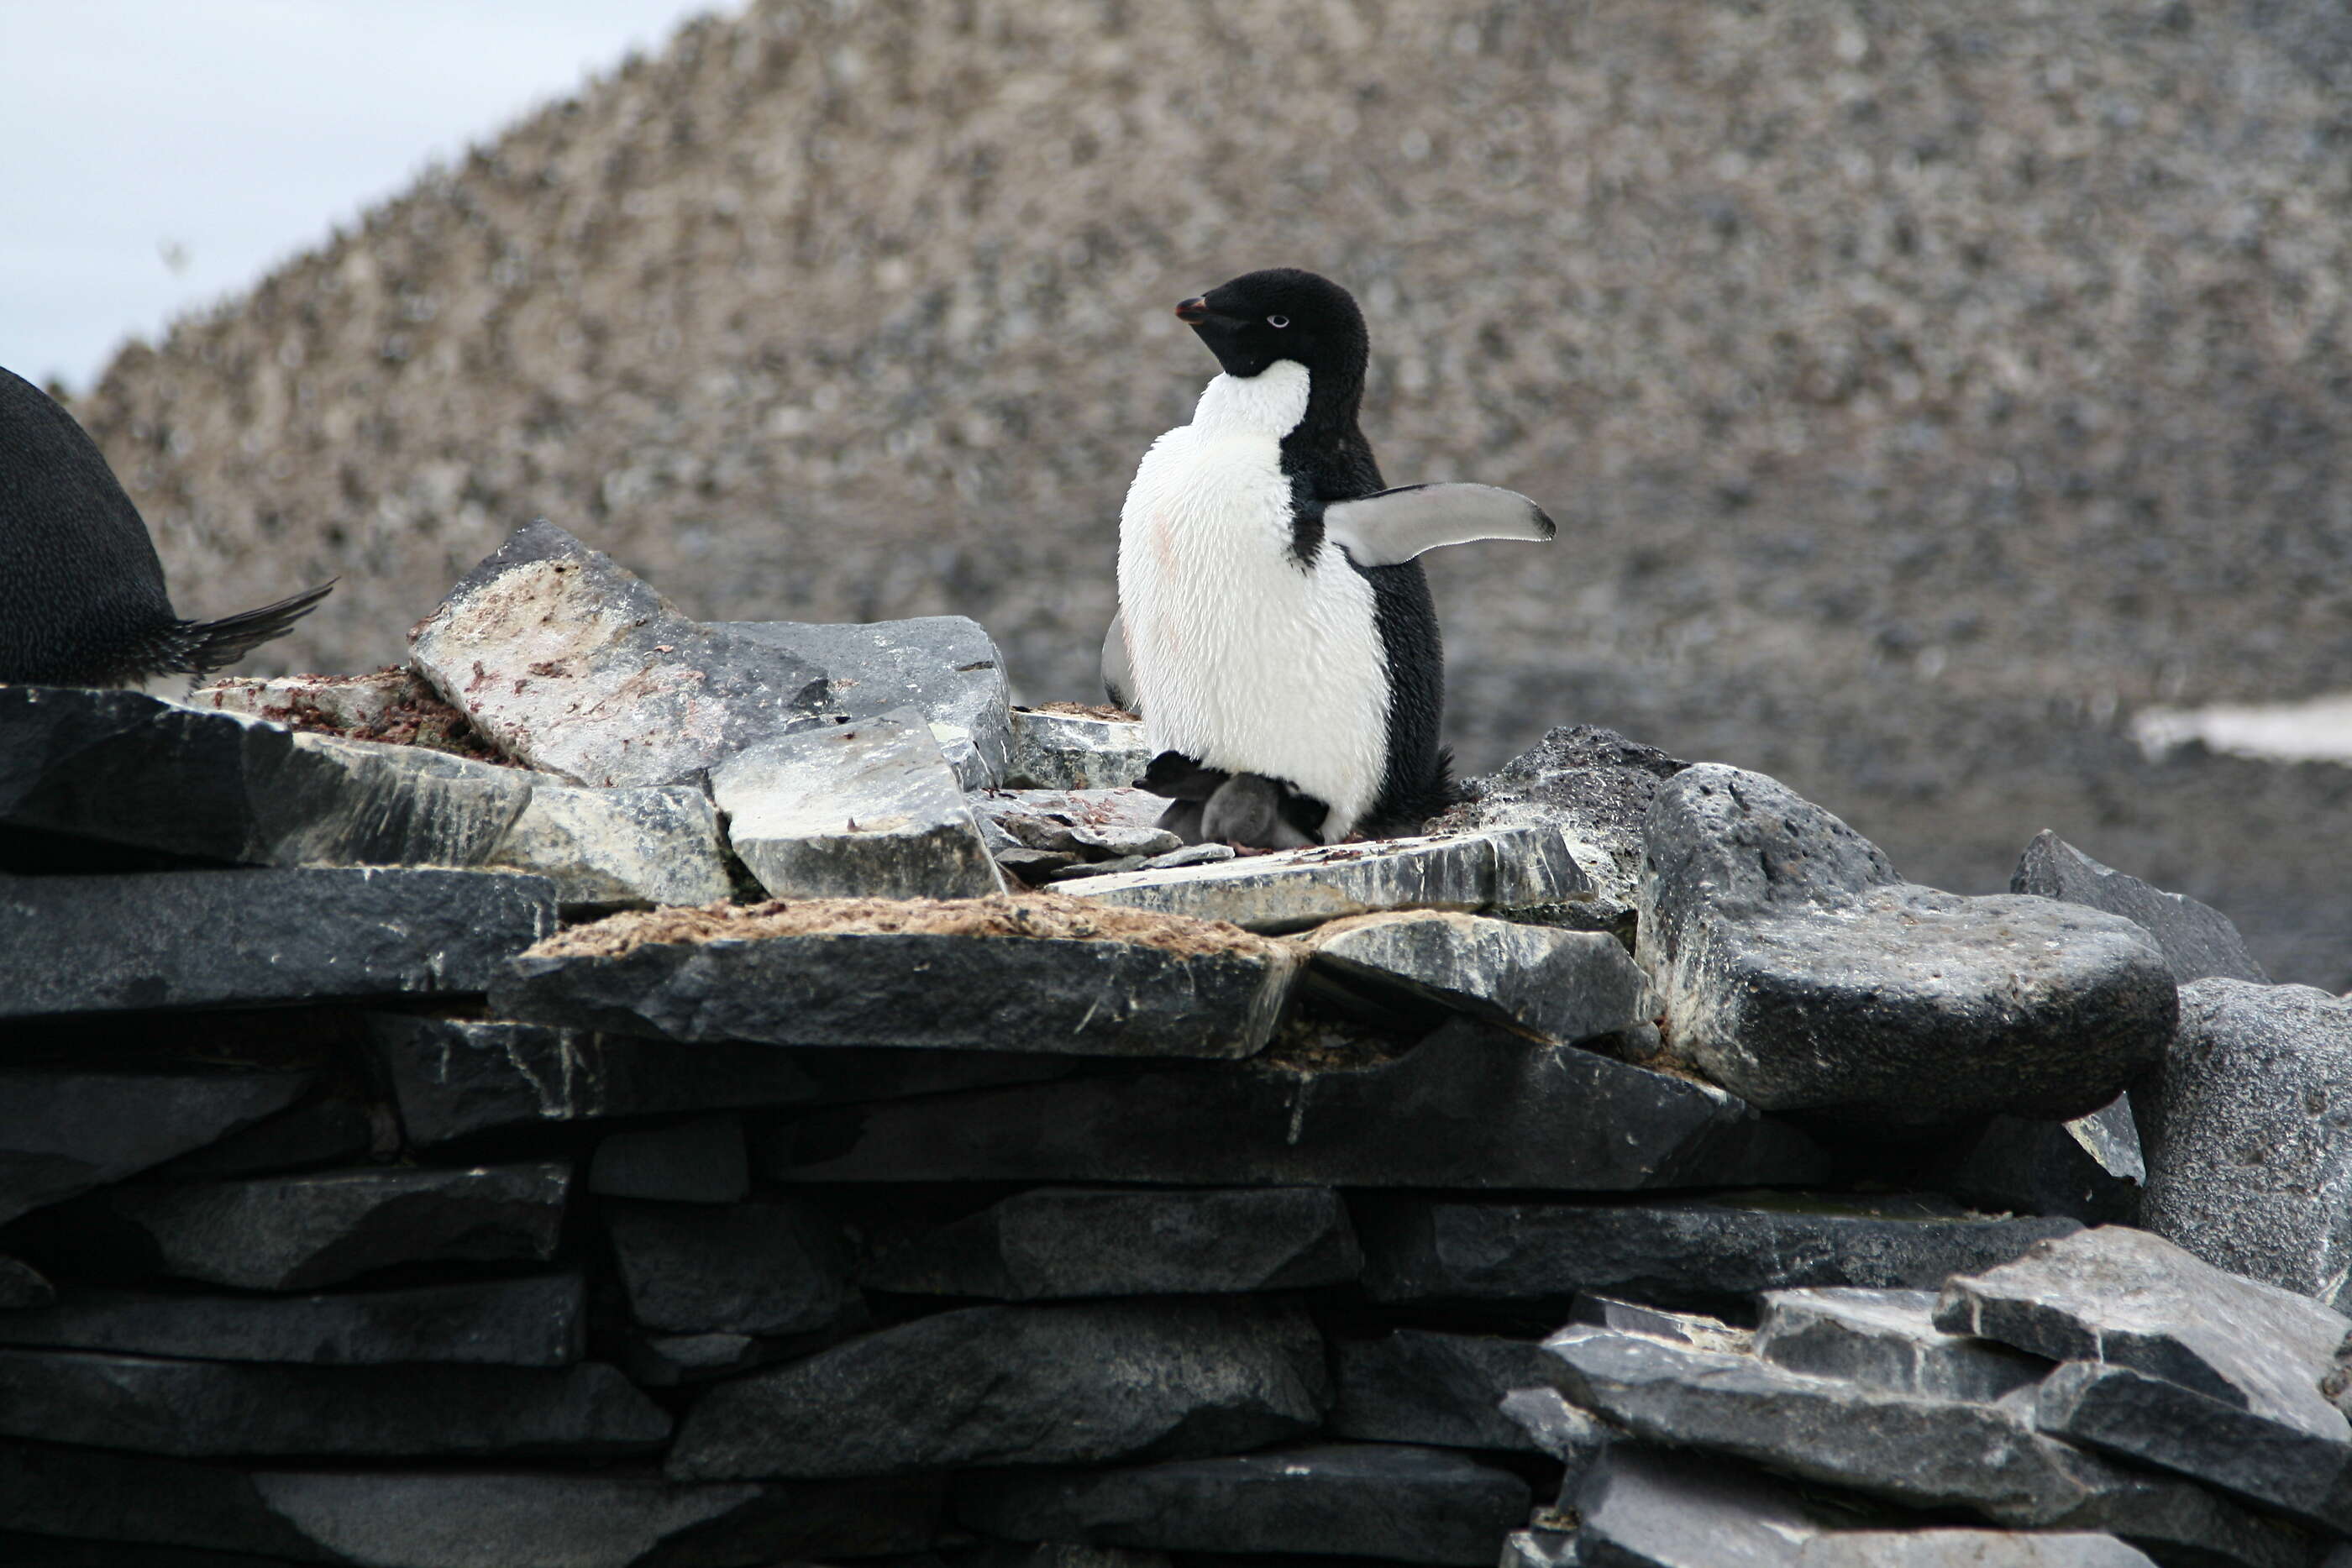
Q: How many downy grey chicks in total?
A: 2